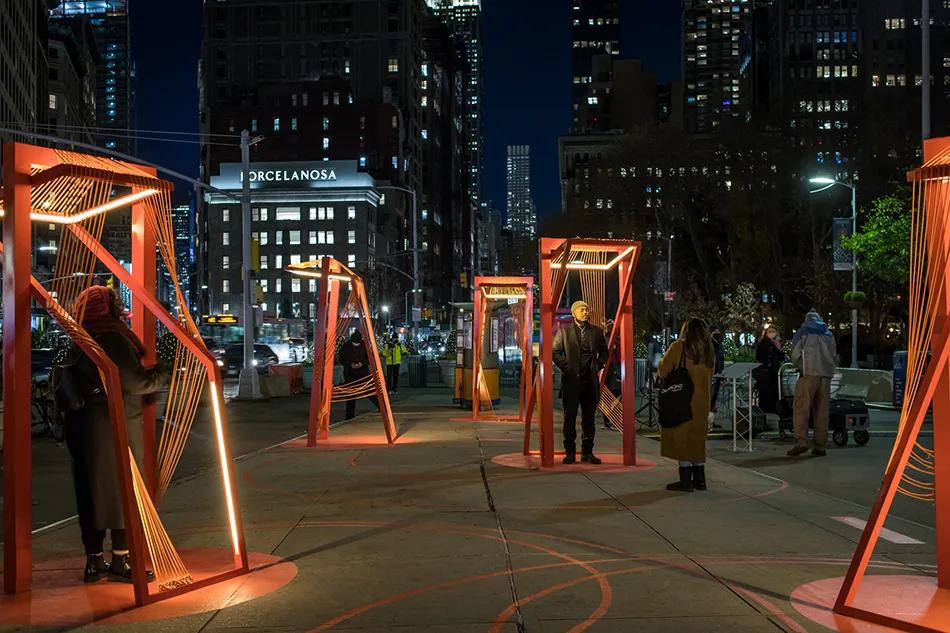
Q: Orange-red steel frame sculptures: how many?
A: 5